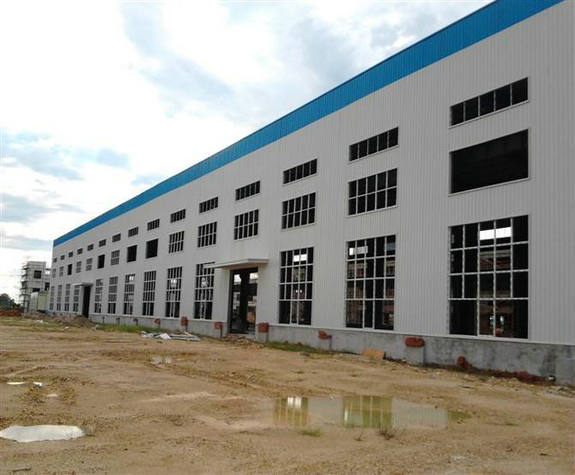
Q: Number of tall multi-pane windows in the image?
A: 13